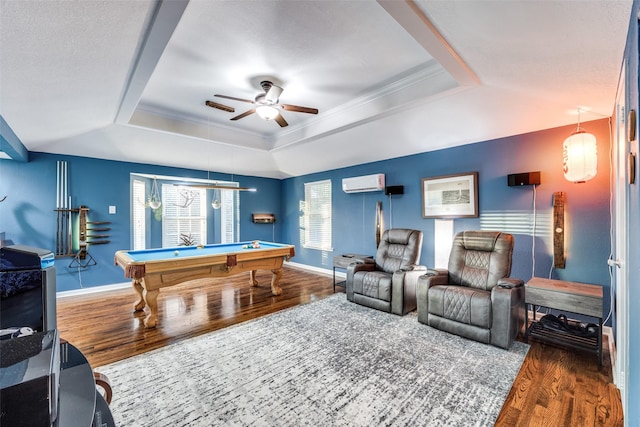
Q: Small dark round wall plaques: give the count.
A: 2